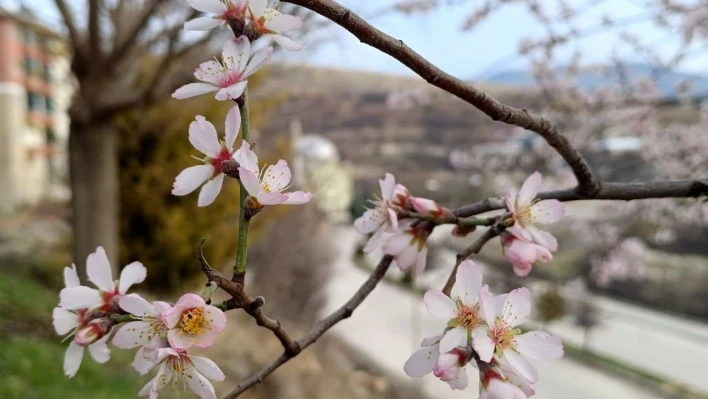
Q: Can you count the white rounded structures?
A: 1